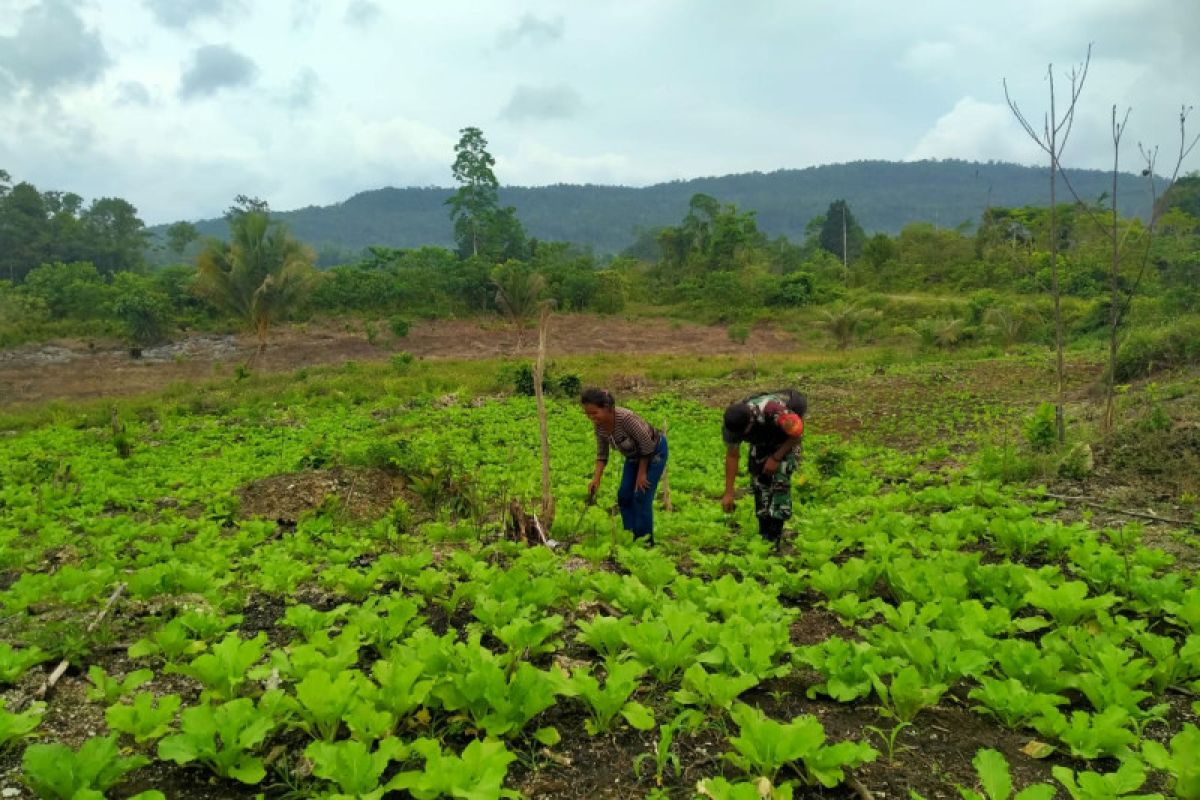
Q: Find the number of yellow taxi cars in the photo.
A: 0